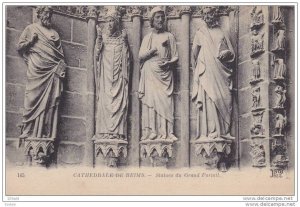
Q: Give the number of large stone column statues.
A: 4